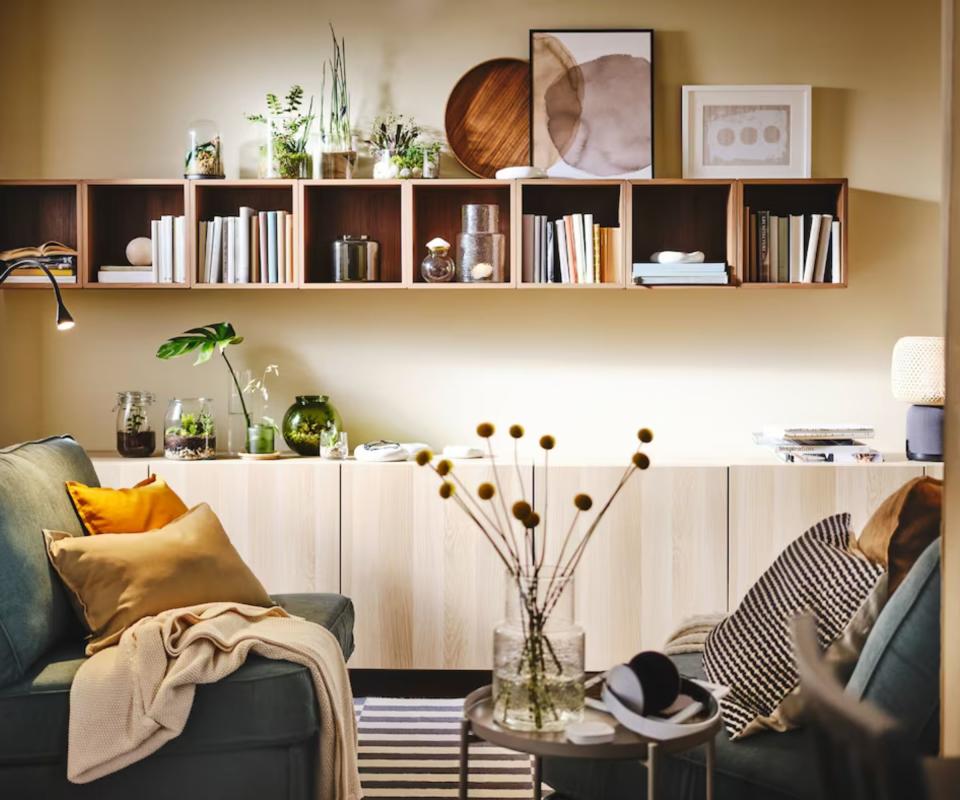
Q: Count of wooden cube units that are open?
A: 8